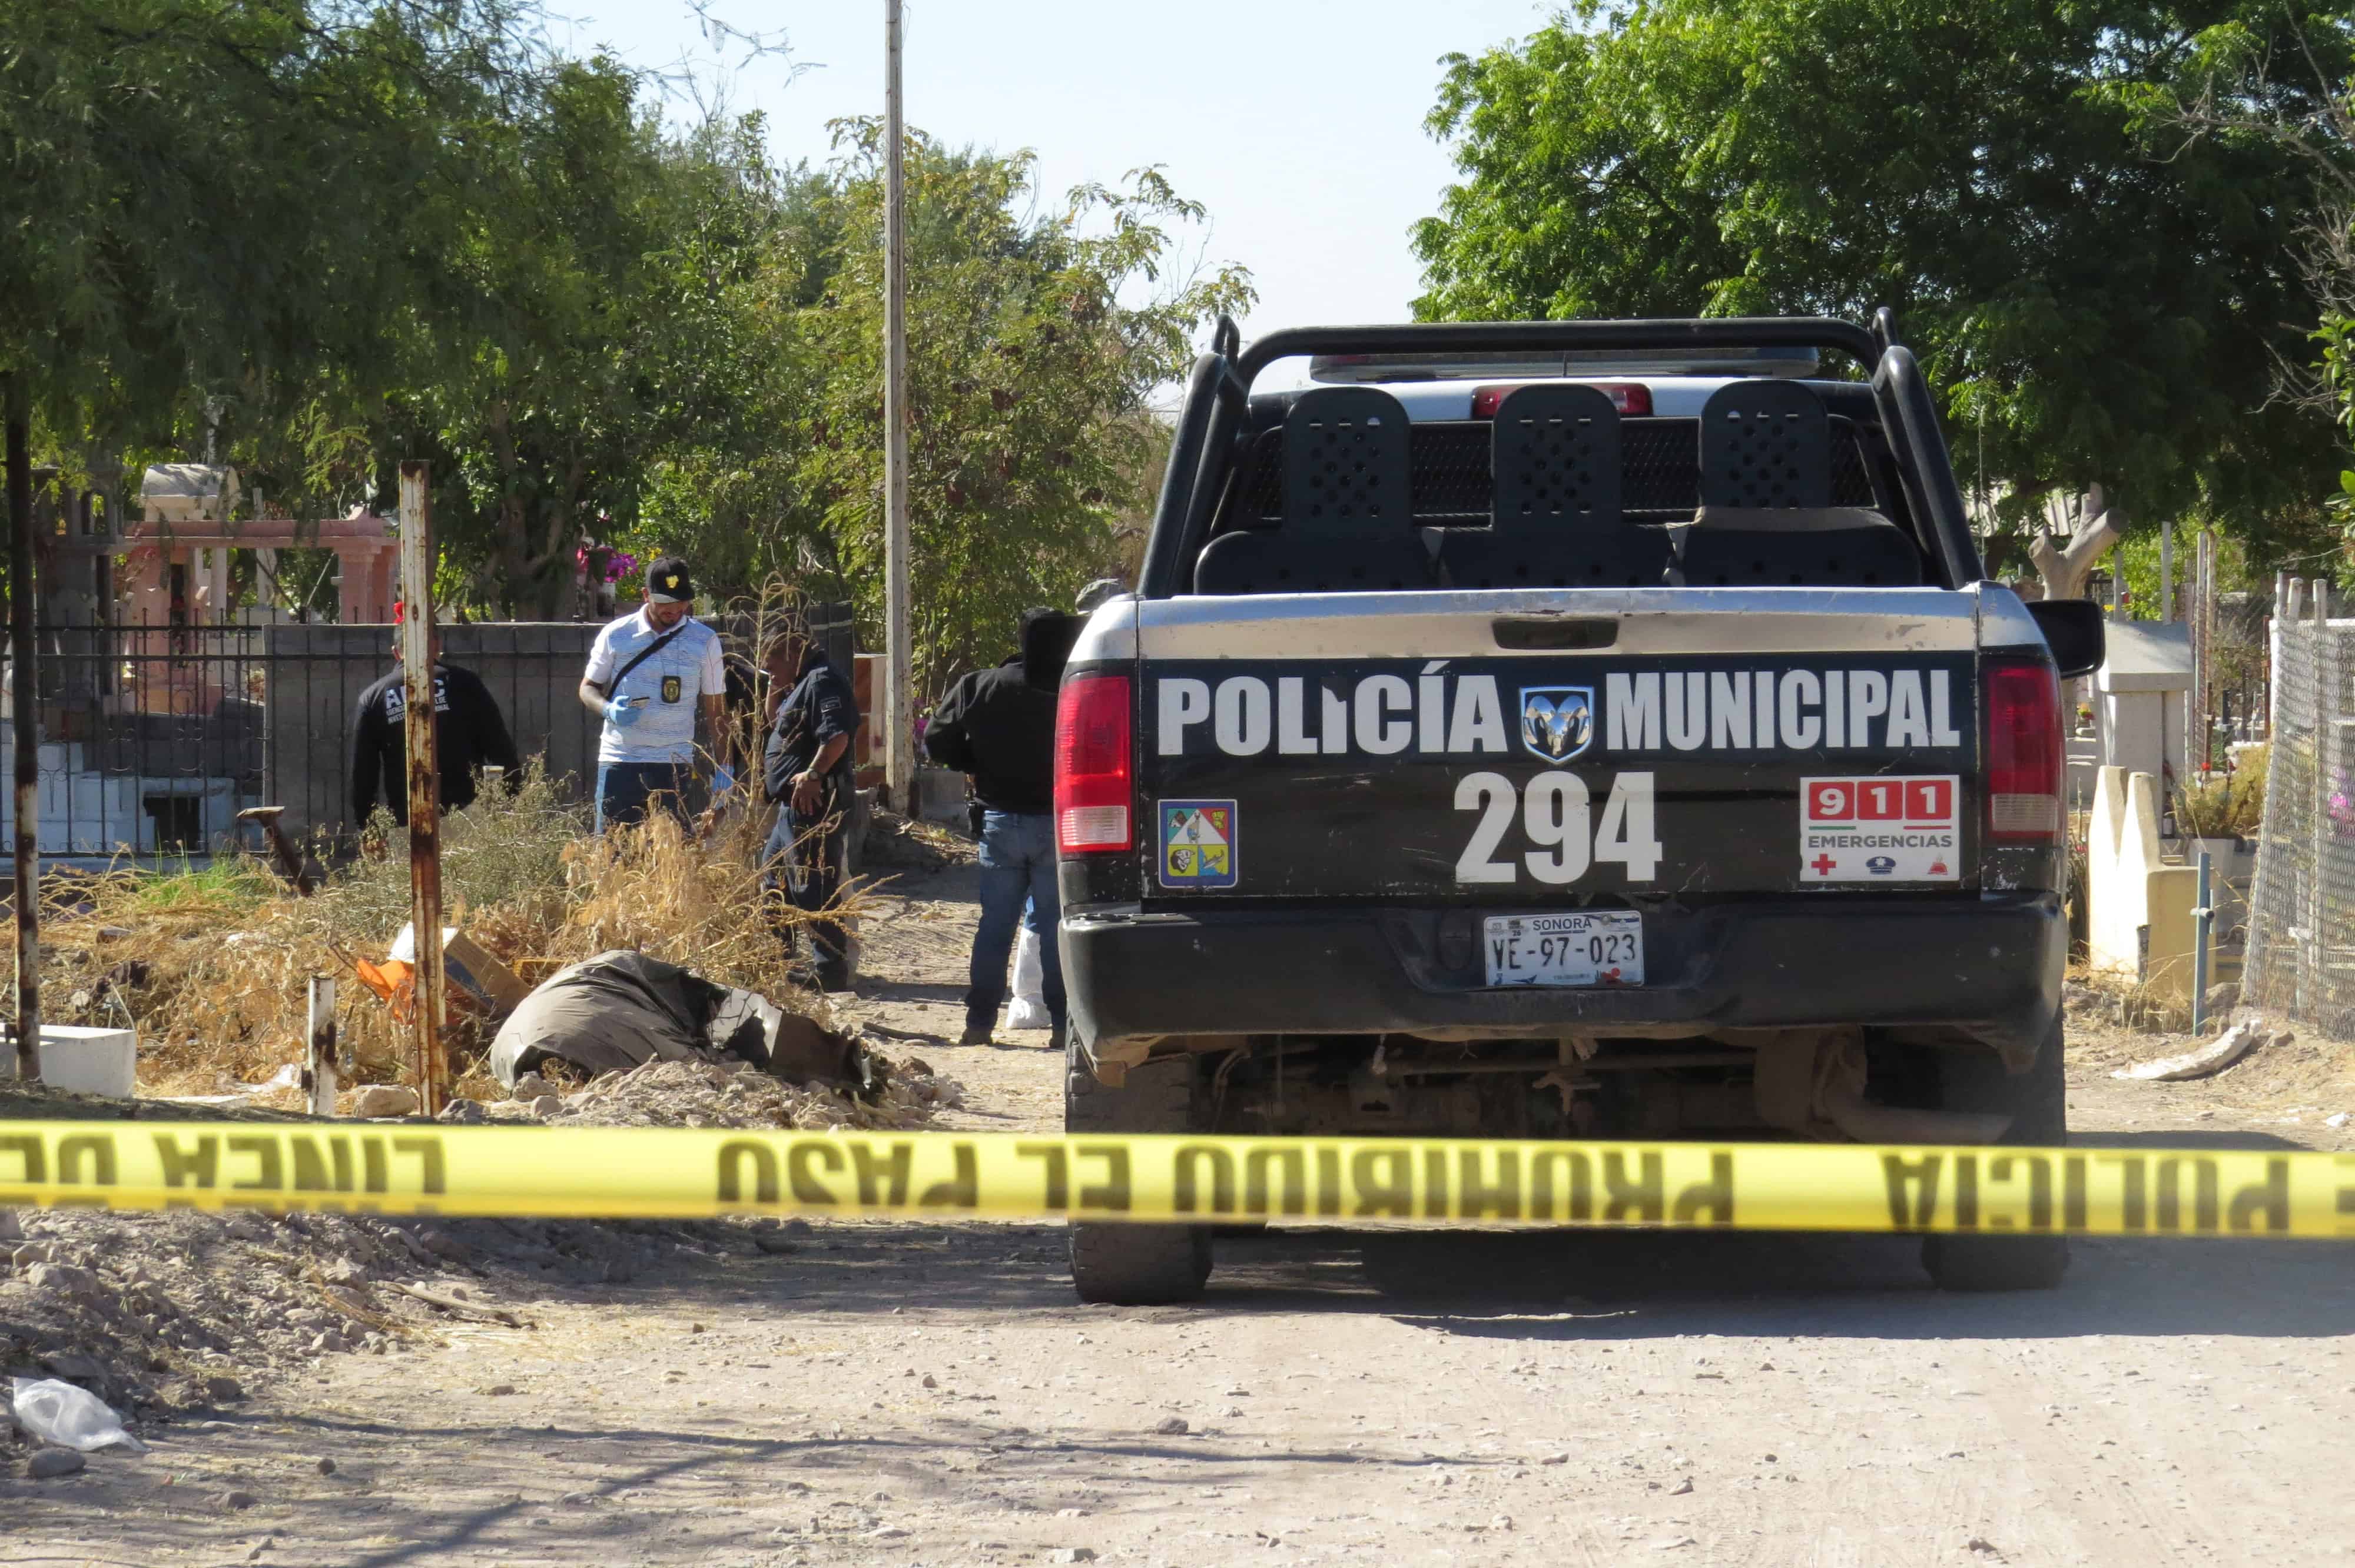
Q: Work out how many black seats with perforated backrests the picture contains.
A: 3